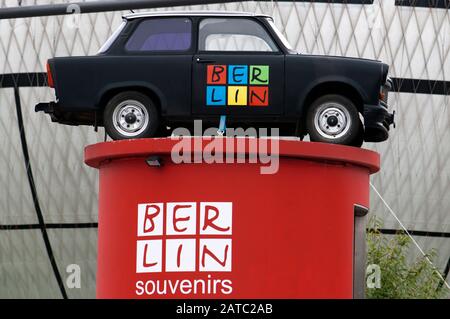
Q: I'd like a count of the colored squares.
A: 6